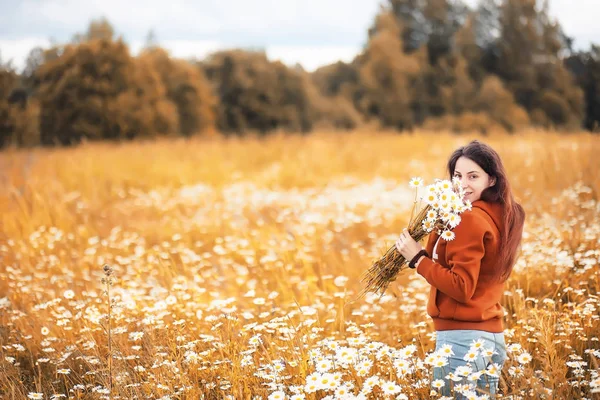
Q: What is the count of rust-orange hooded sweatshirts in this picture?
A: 1